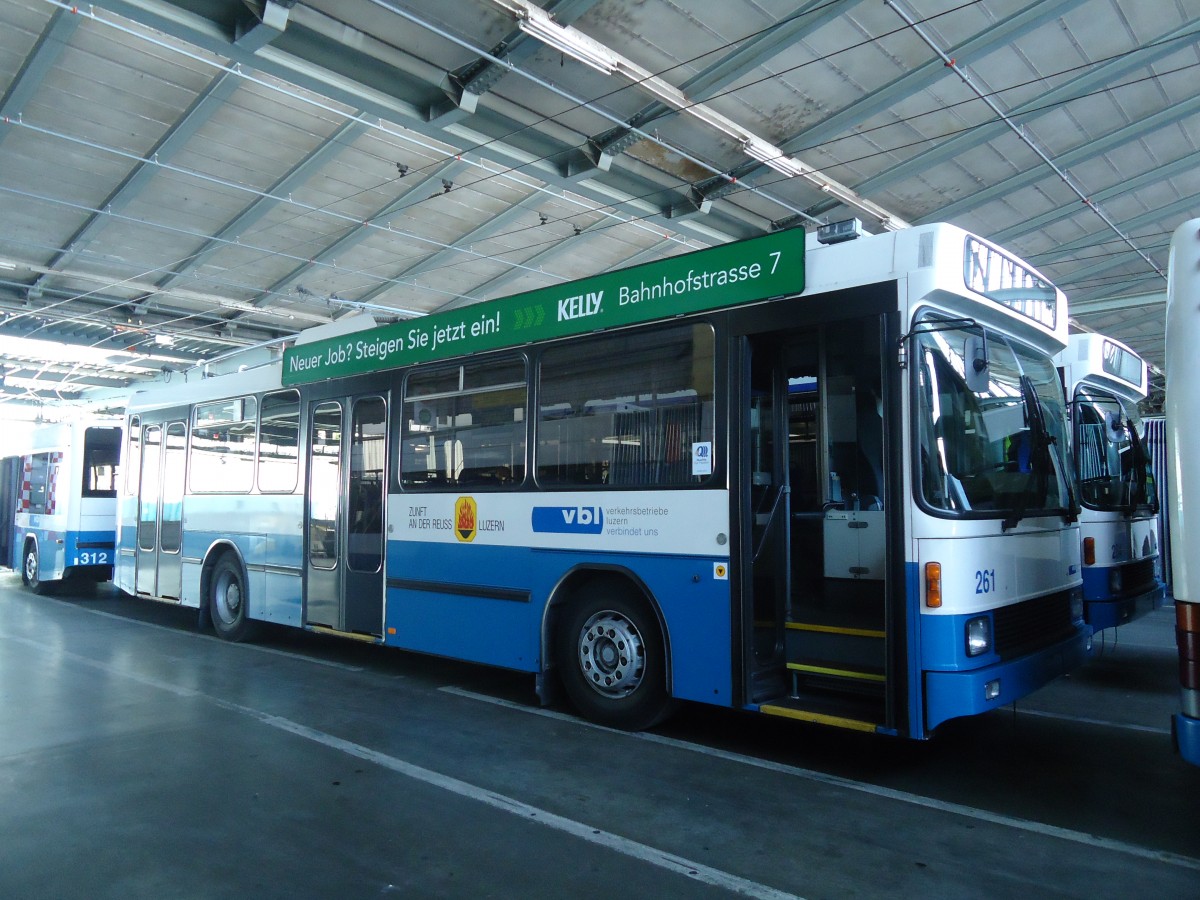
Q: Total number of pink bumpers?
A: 0